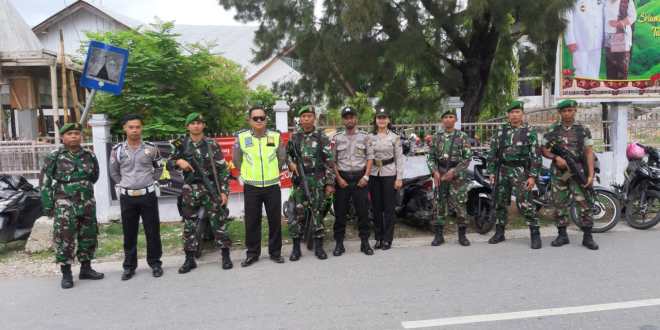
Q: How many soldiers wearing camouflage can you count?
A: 6